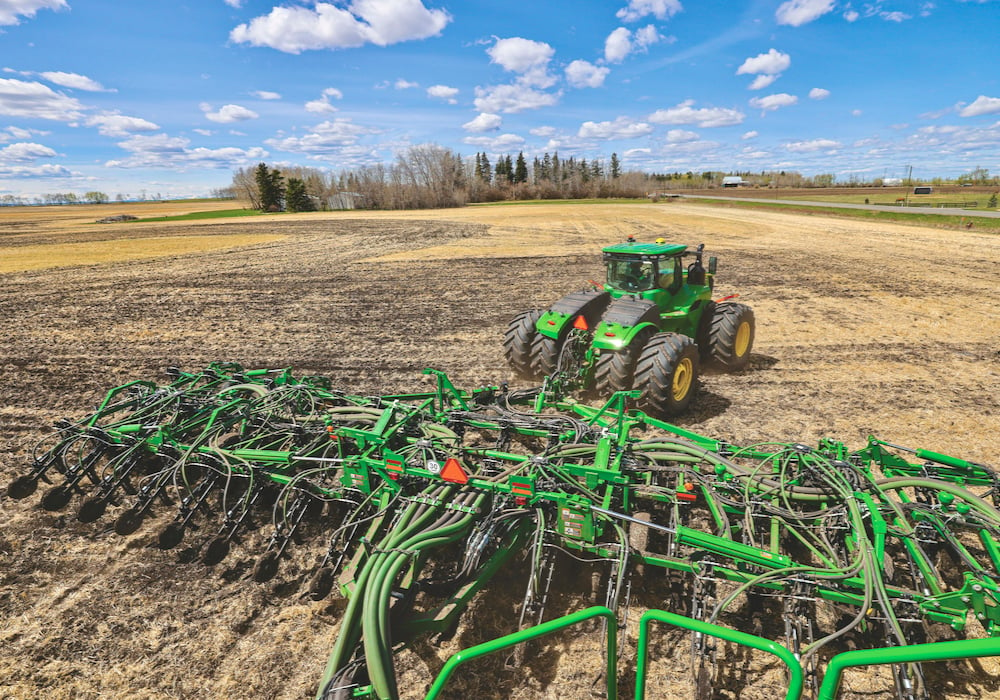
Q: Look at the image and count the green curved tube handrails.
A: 3